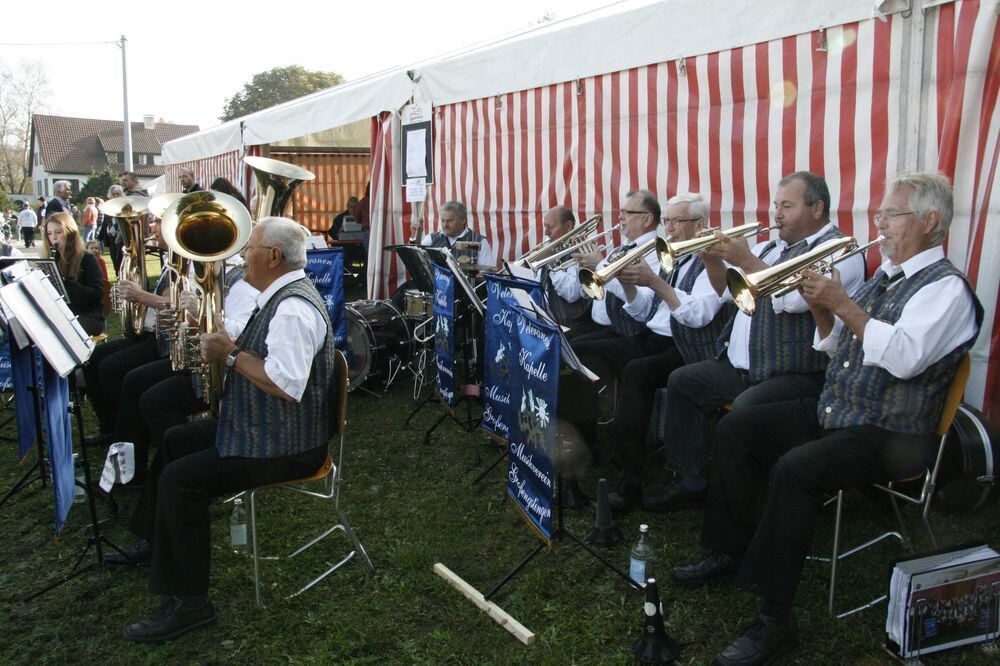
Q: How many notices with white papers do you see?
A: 2